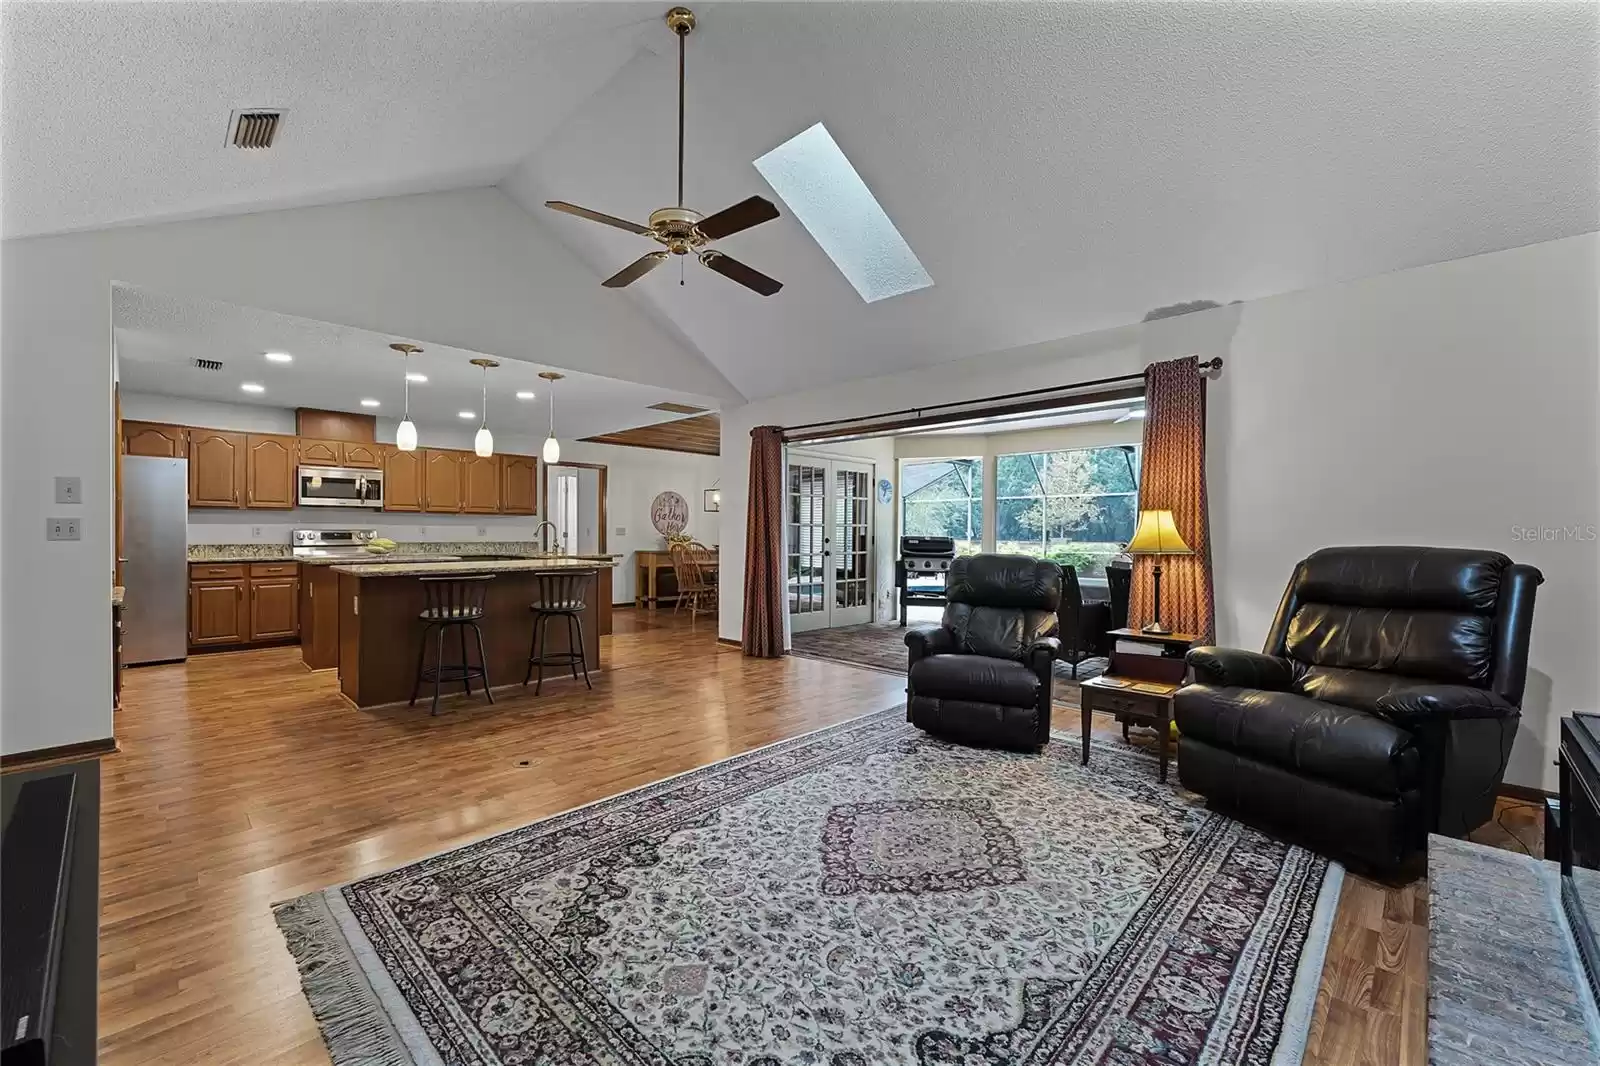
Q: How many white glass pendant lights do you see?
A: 3